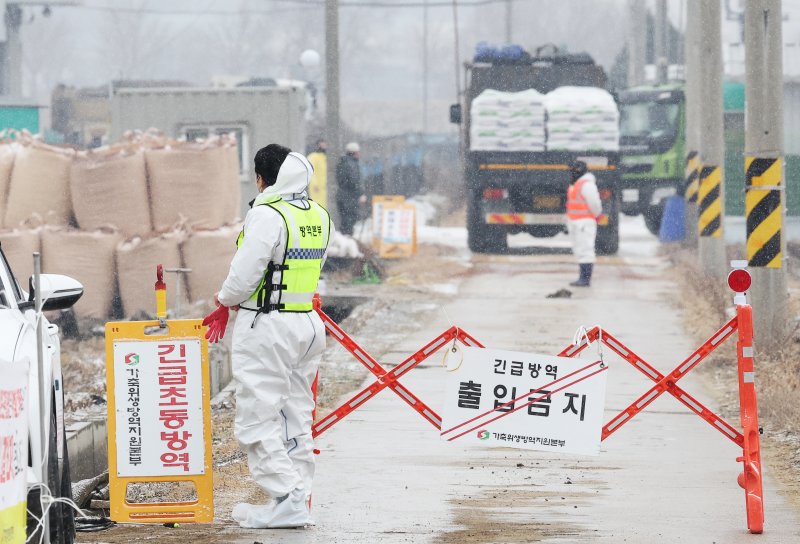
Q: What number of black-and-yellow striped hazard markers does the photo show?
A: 3